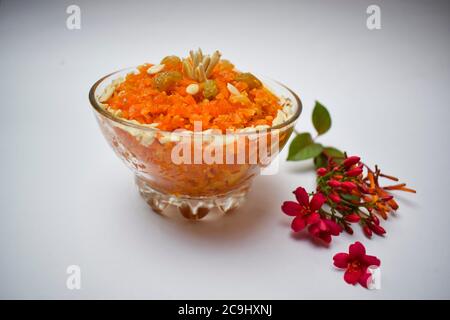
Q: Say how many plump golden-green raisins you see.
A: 4